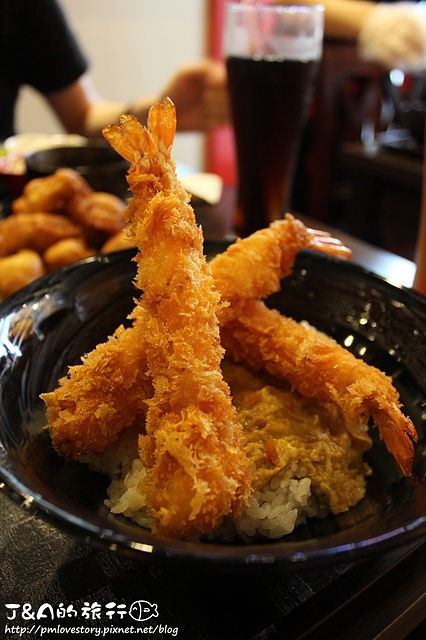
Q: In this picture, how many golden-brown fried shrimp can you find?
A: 3